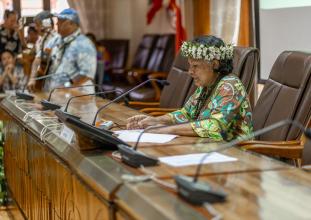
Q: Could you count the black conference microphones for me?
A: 6